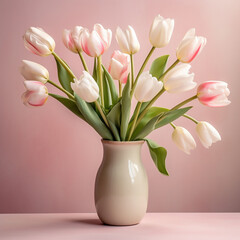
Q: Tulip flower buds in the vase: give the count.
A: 15